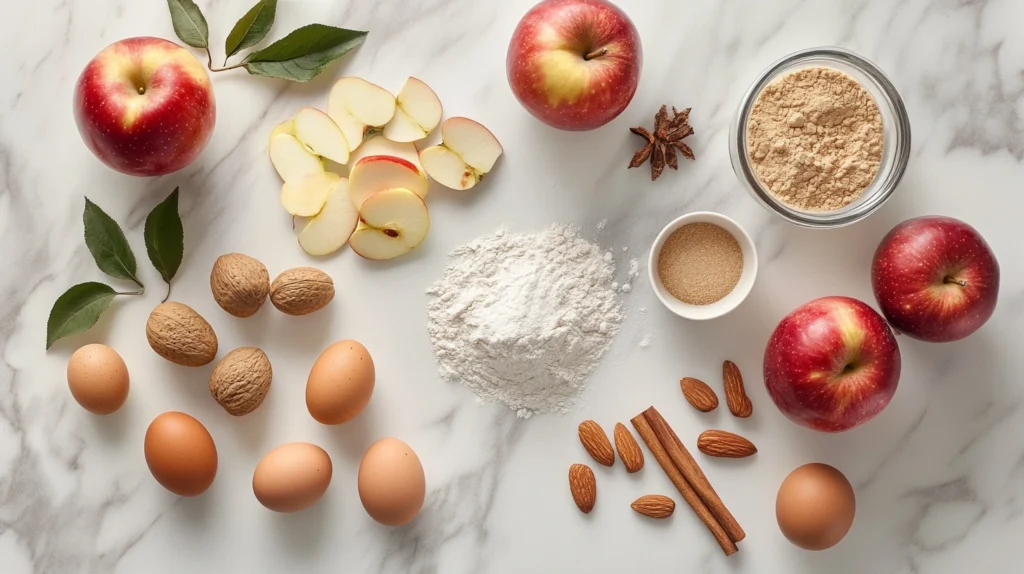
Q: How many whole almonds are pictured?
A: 7